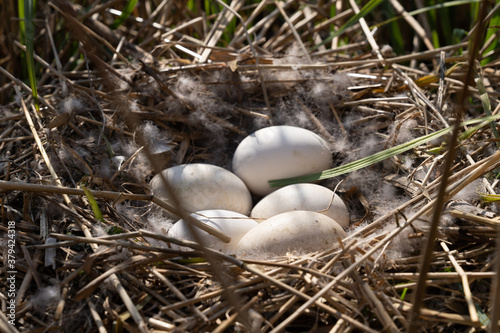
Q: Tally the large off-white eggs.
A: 5